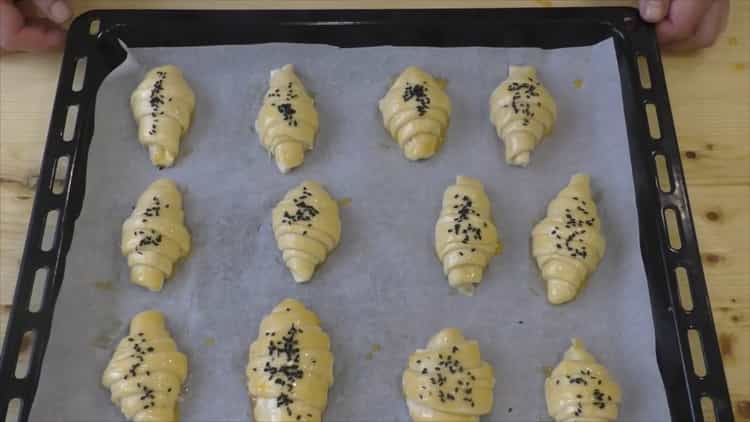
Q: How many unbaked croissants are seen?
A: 12